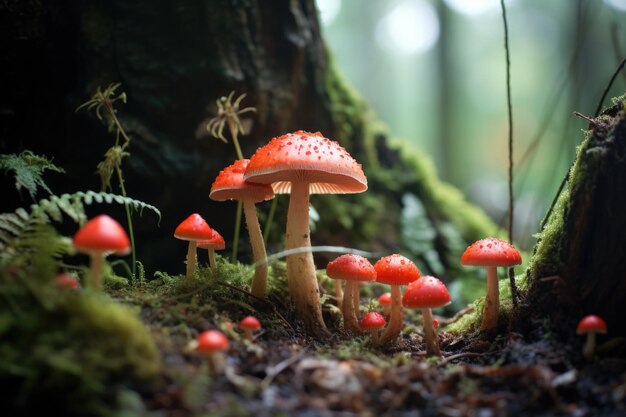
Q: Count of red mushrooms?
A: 15